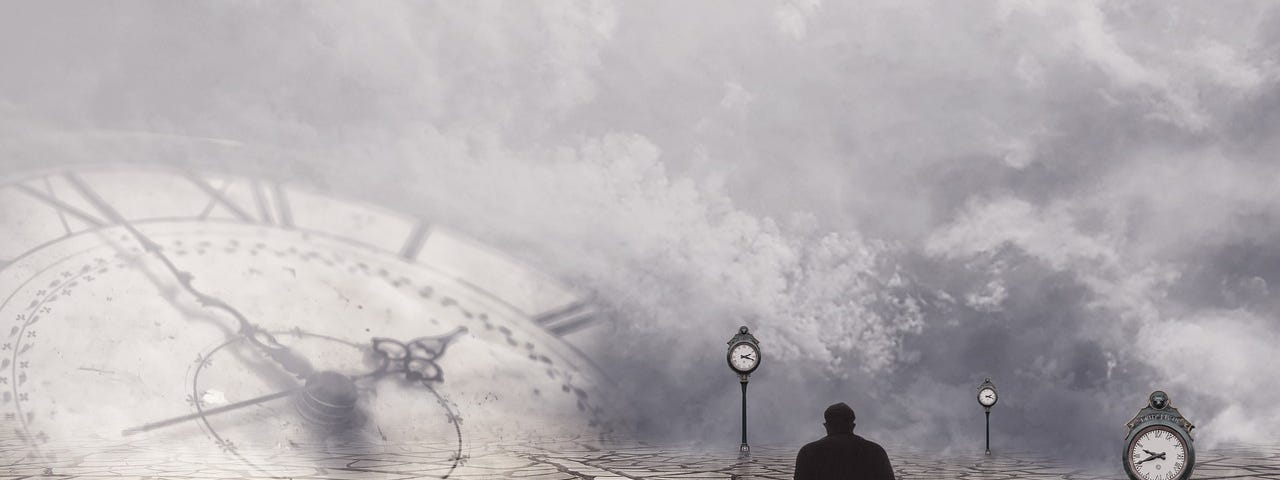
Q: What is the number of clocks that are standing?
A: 3